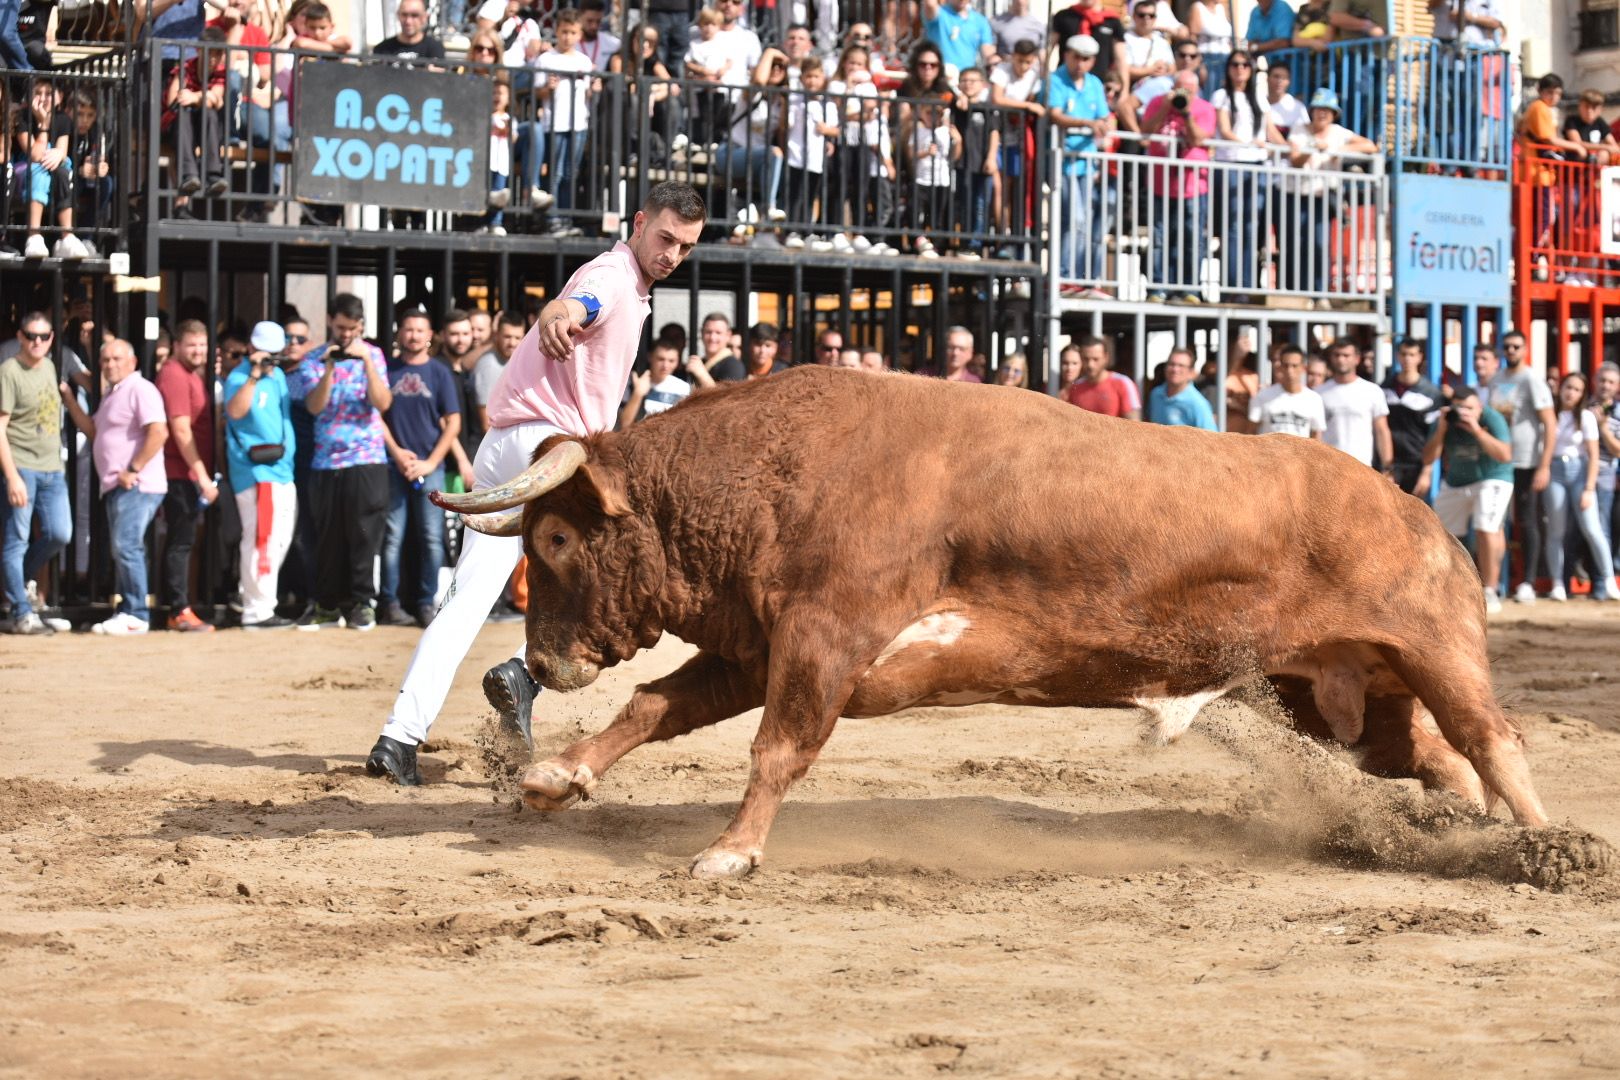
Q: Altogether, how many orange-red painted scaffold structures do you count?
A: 1